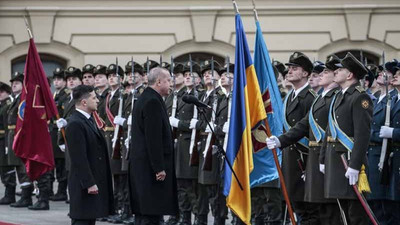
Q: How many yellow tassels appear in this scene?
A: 1